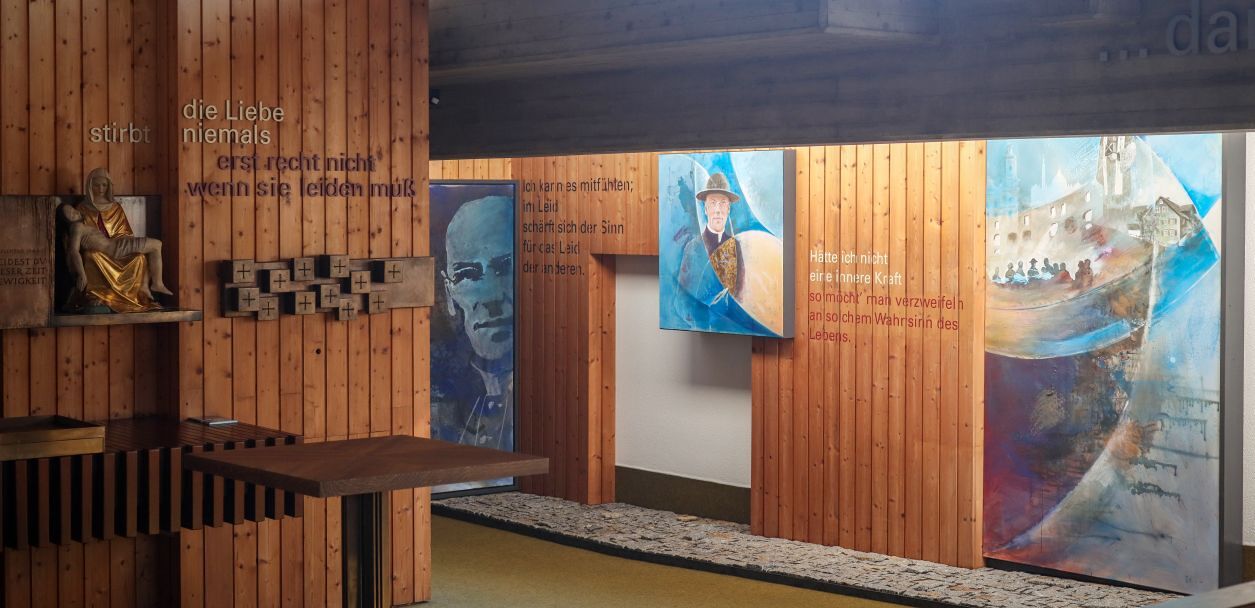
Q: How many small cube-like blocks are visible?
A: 12